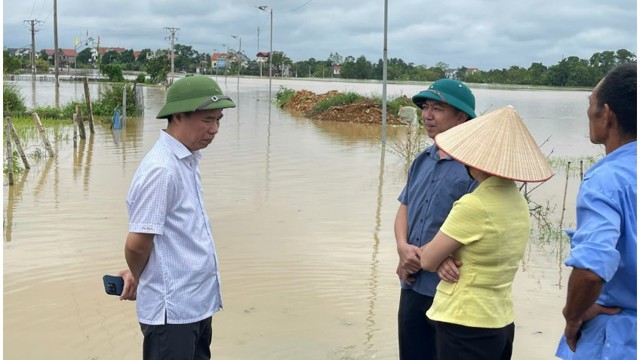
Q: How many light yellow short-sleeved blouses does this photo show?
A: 1